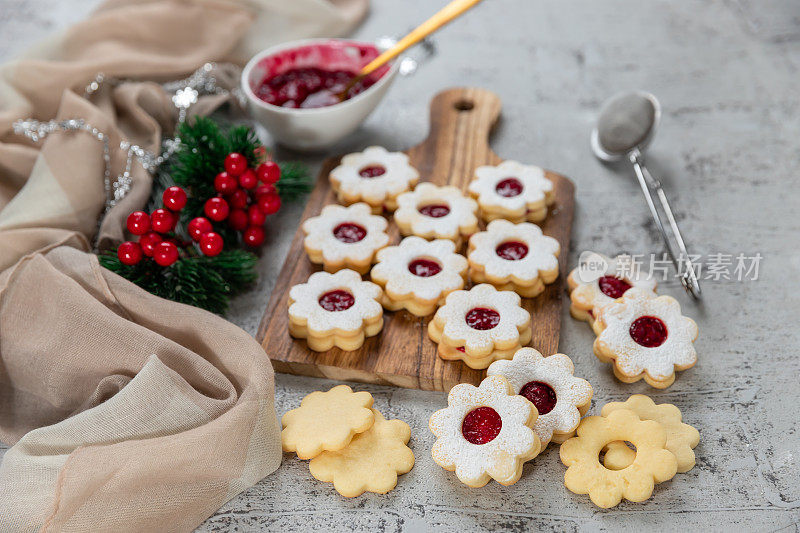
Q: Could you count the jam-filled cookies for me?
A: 12